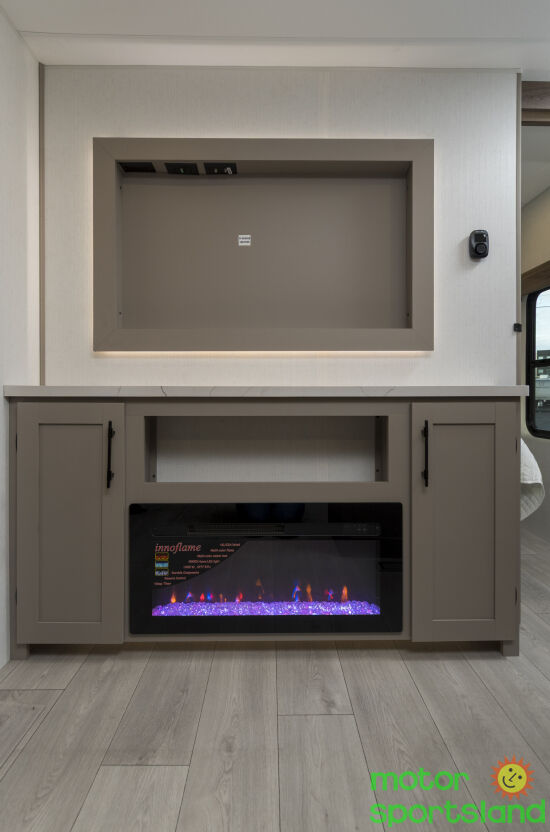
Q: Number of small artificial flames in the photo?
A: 11